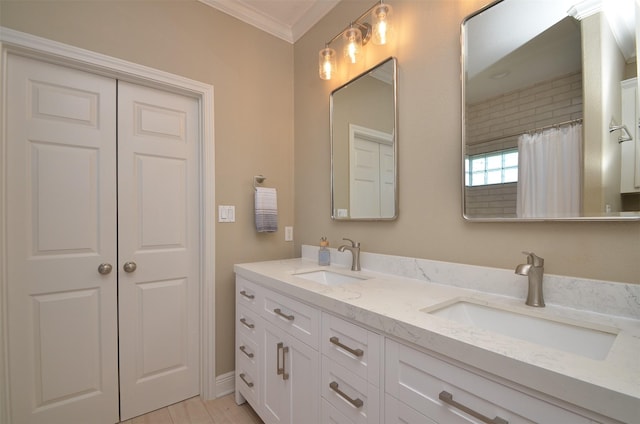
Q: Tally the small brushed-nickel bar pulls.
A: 10